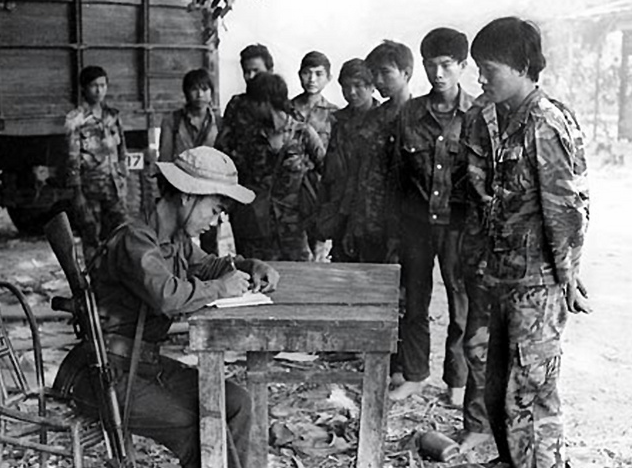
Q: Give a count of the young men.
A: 10